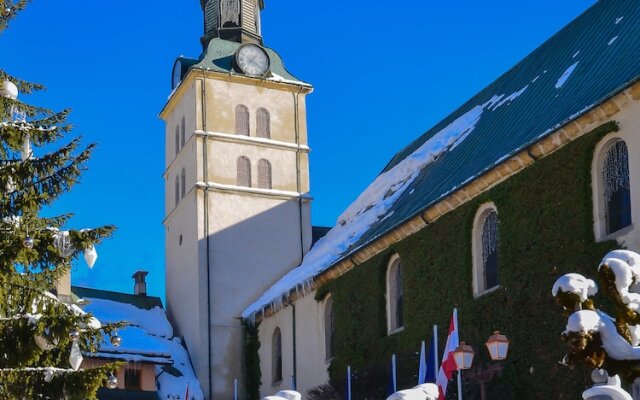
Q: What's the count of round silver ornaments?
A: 4